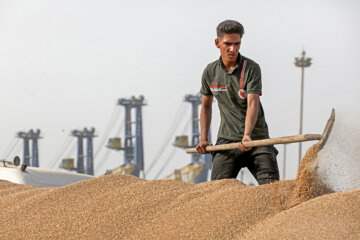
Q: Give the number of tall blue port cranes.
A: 4